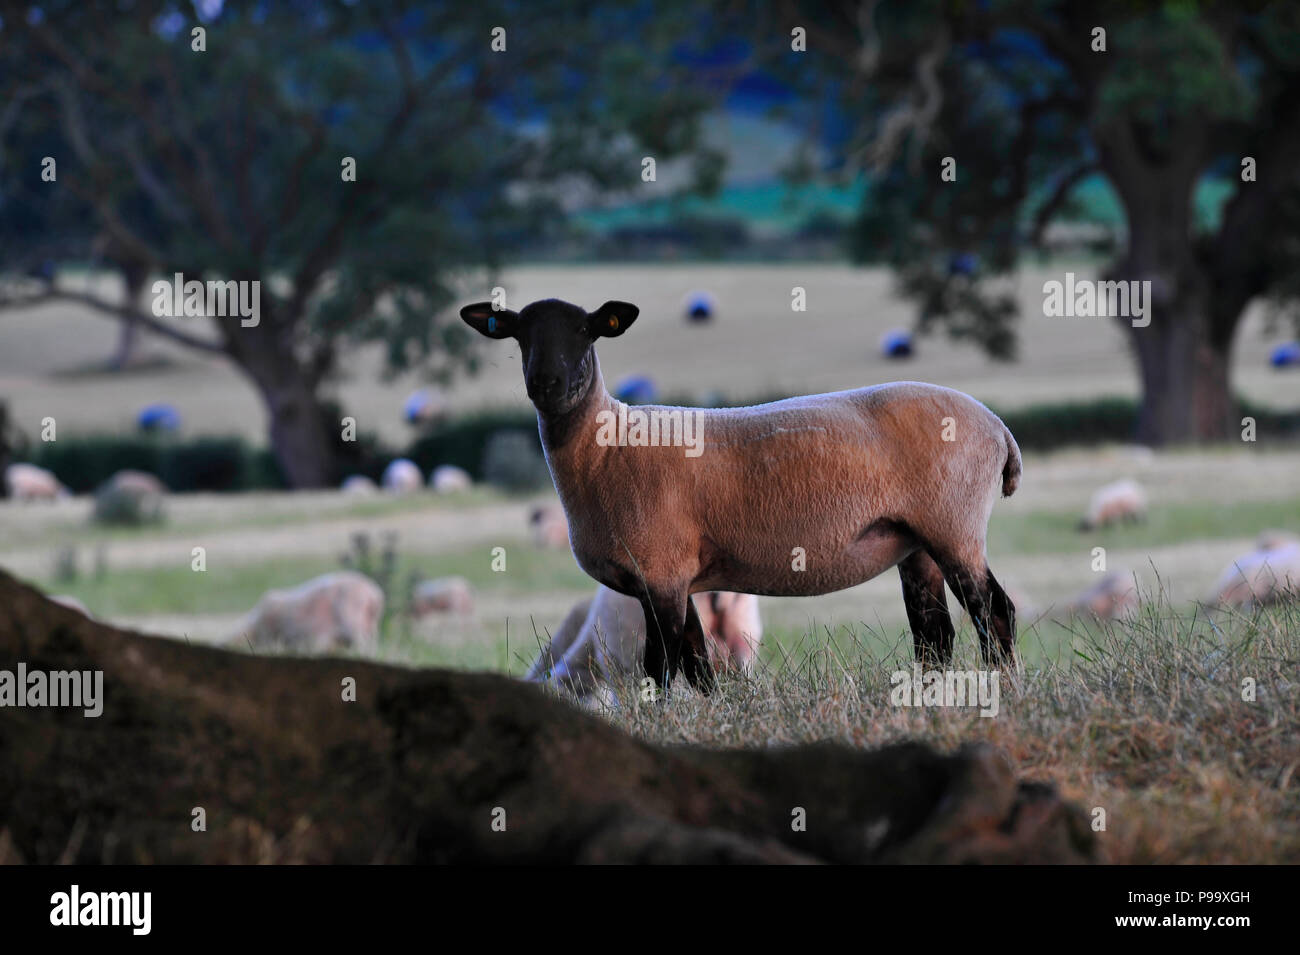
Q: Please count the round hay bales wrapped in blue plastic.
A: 7